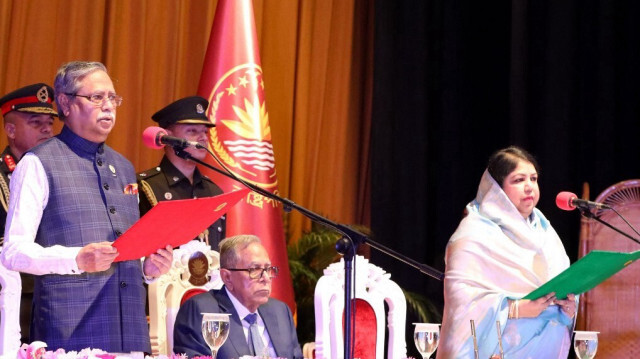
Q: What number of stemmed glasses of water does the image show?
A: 3